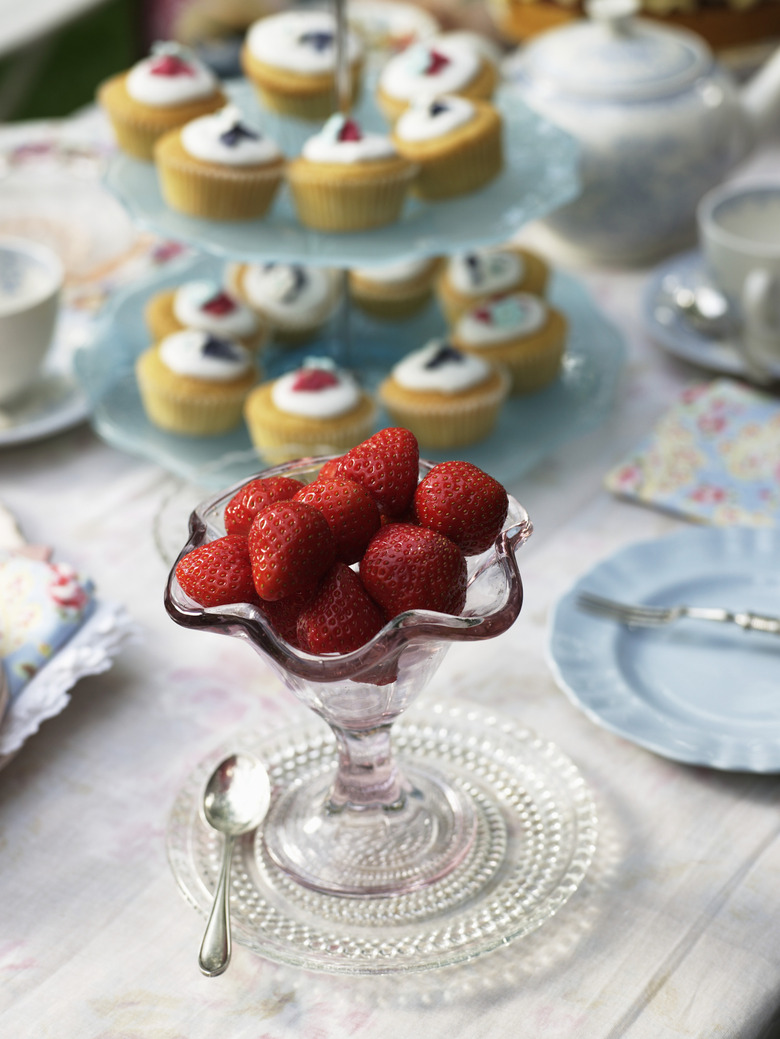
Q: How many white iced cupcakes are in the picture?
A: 14